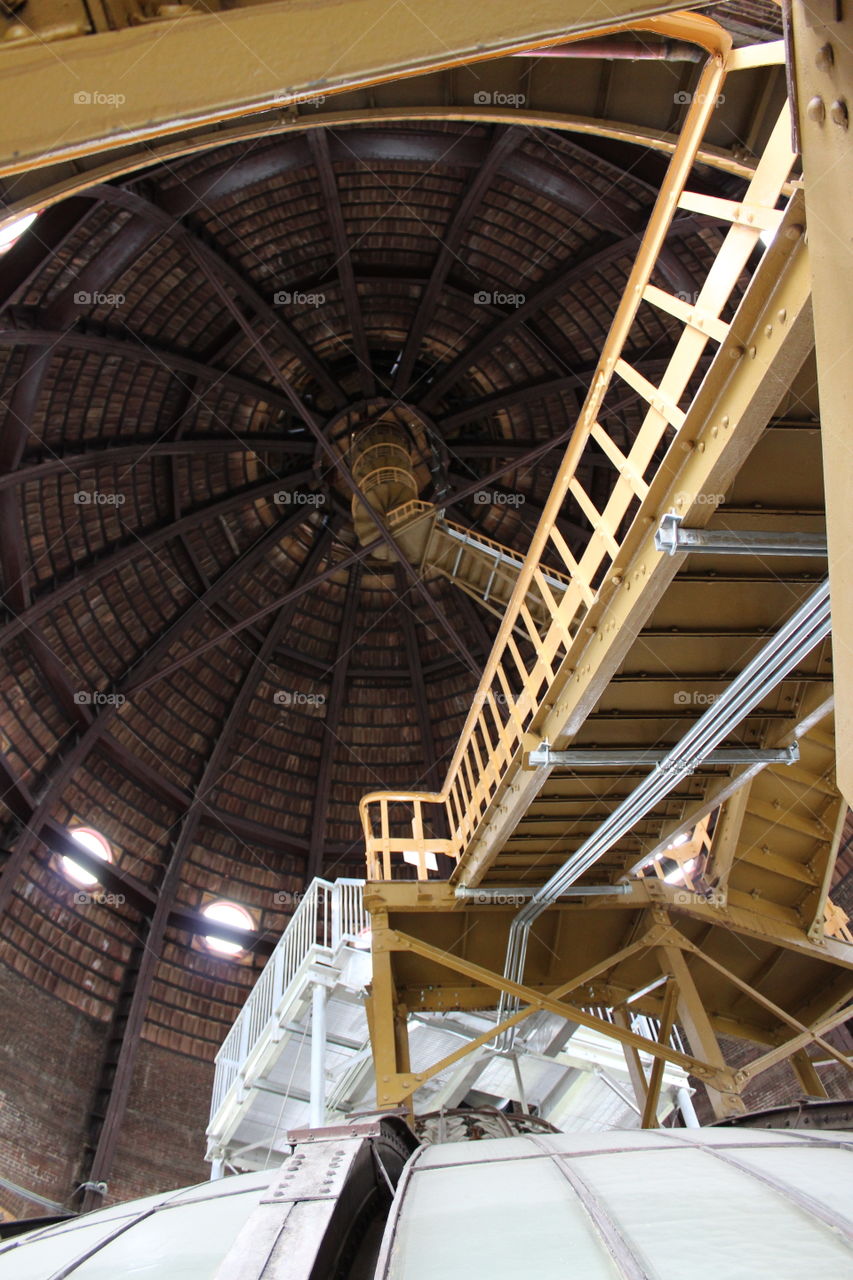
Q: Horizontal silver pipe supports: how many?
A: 3